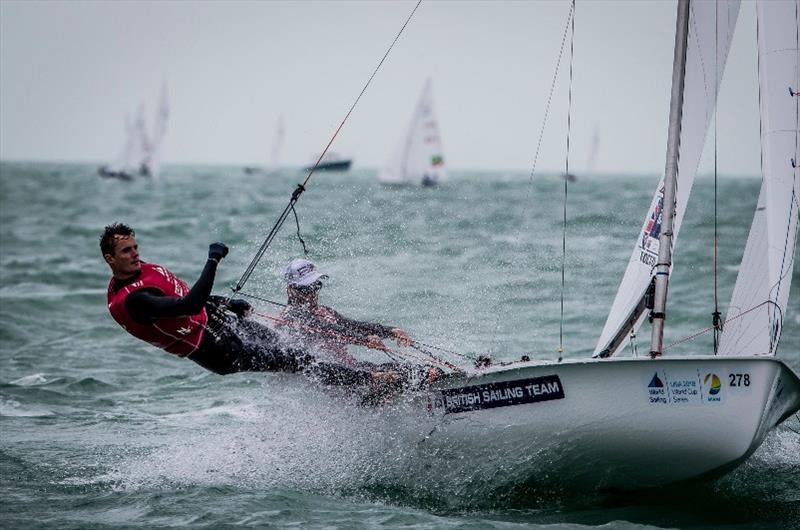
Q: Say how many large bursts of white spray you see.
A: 1